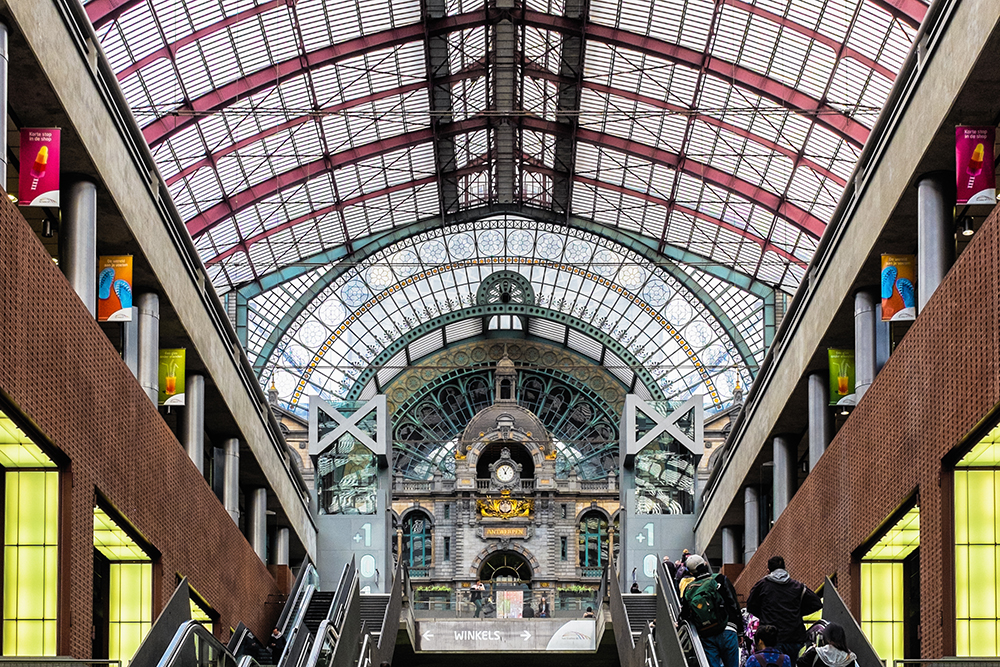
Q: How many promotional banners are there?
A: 6